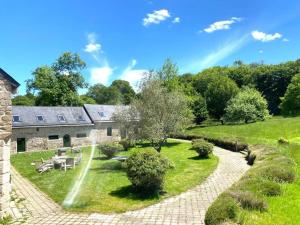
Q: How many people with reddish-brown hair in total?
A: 0